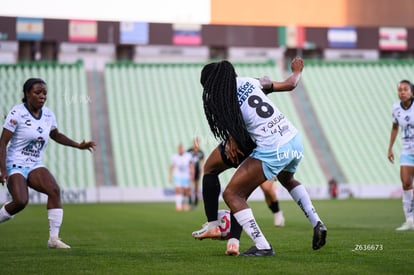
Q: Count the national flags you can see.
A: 7